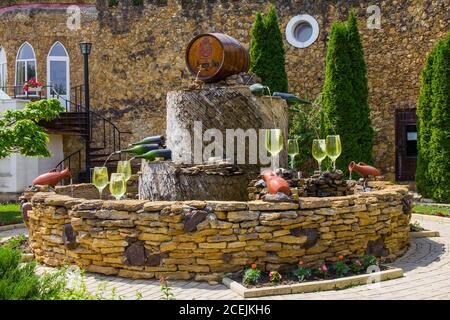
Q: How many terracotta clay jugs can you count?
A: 3